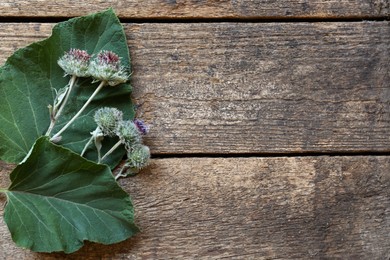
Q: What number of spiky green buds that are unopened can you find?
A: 2